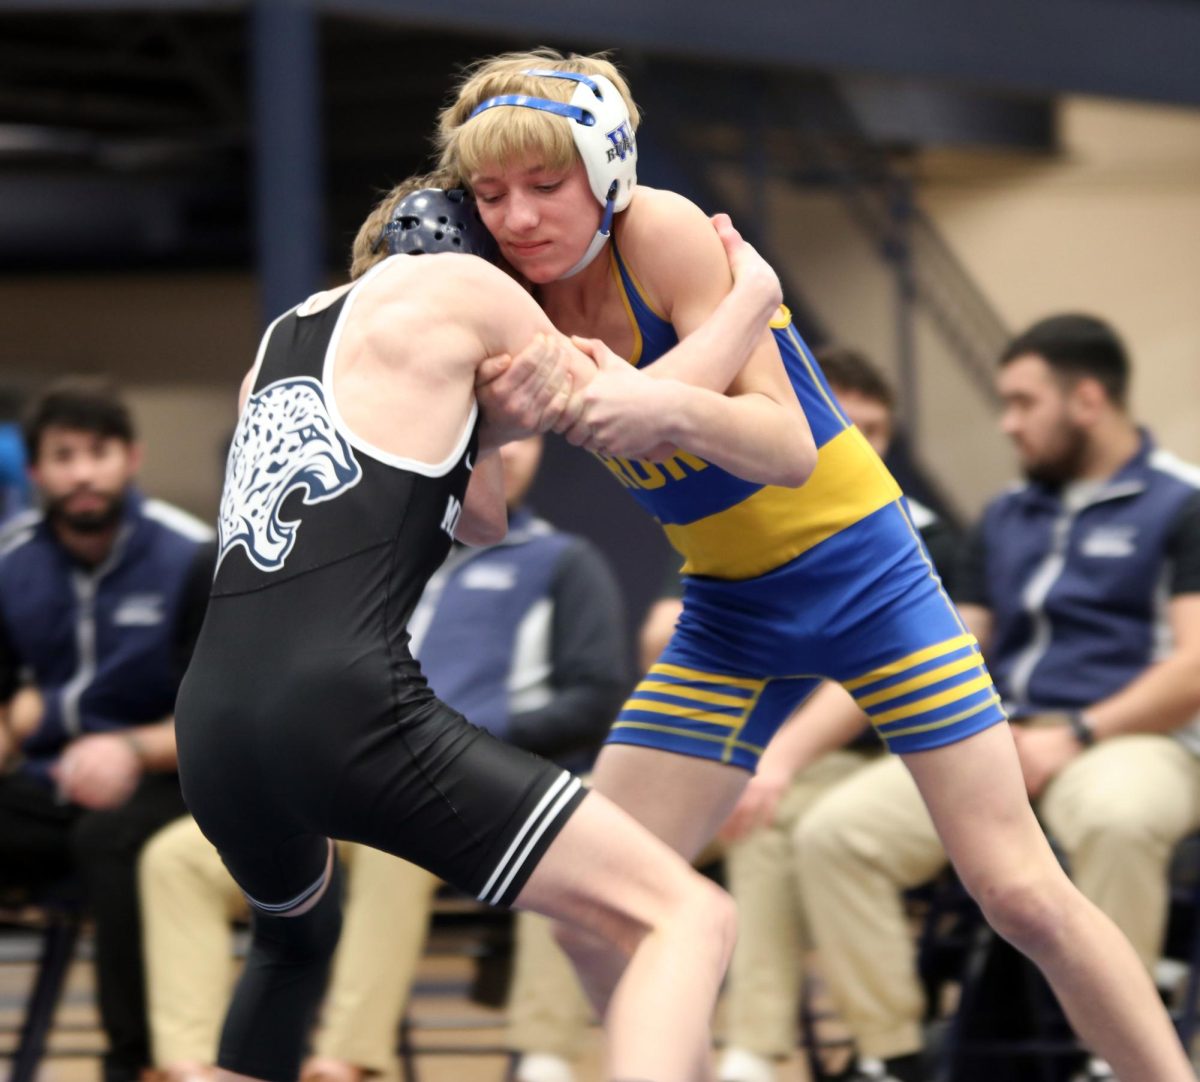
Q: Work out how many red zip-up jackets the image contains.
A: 0